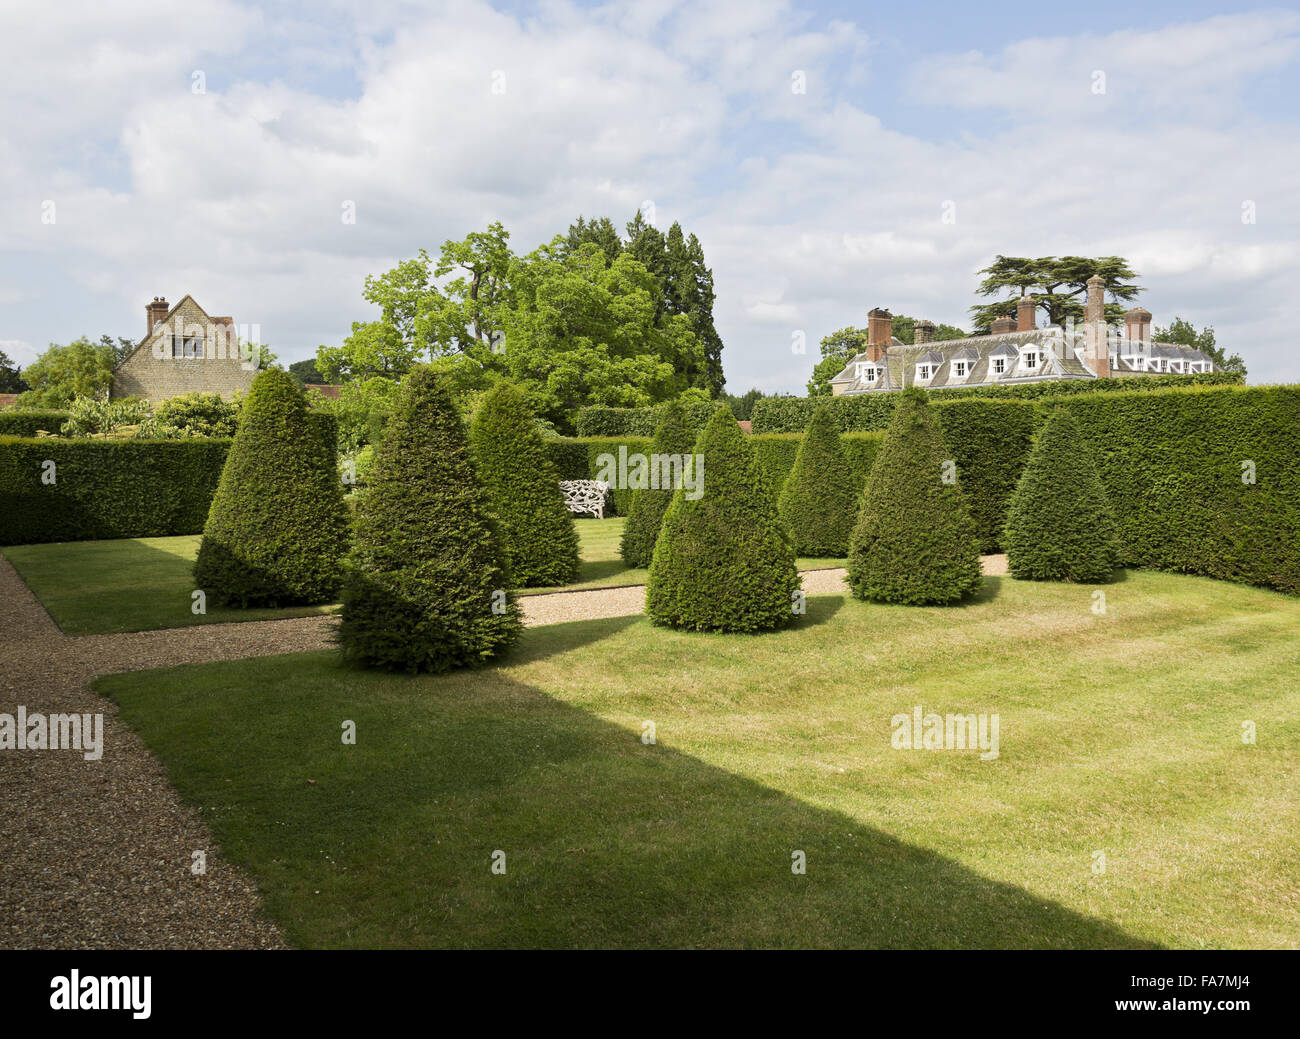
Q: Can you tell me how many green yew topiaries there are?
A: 8